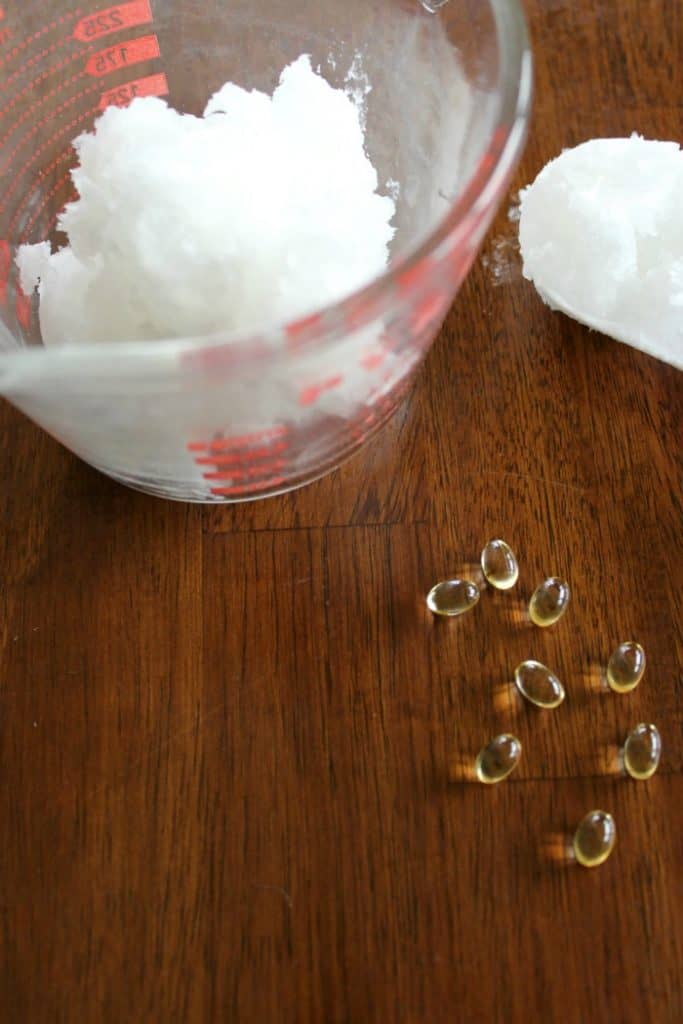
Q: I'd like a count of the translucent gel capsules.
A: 8